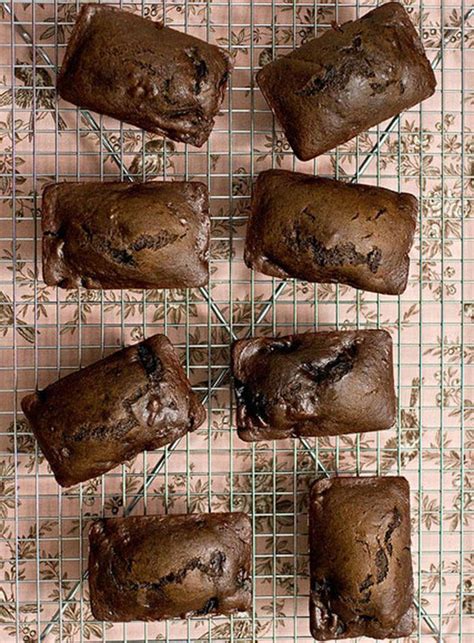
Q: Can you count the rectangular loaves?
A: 8